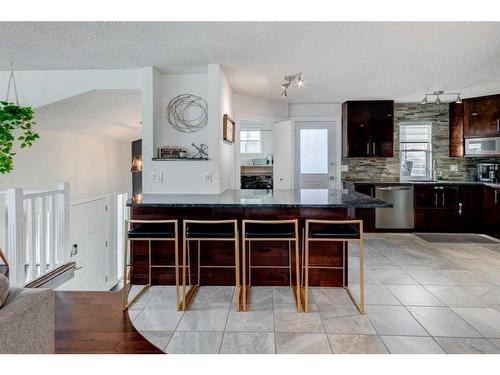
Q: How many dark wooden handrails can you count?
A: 1